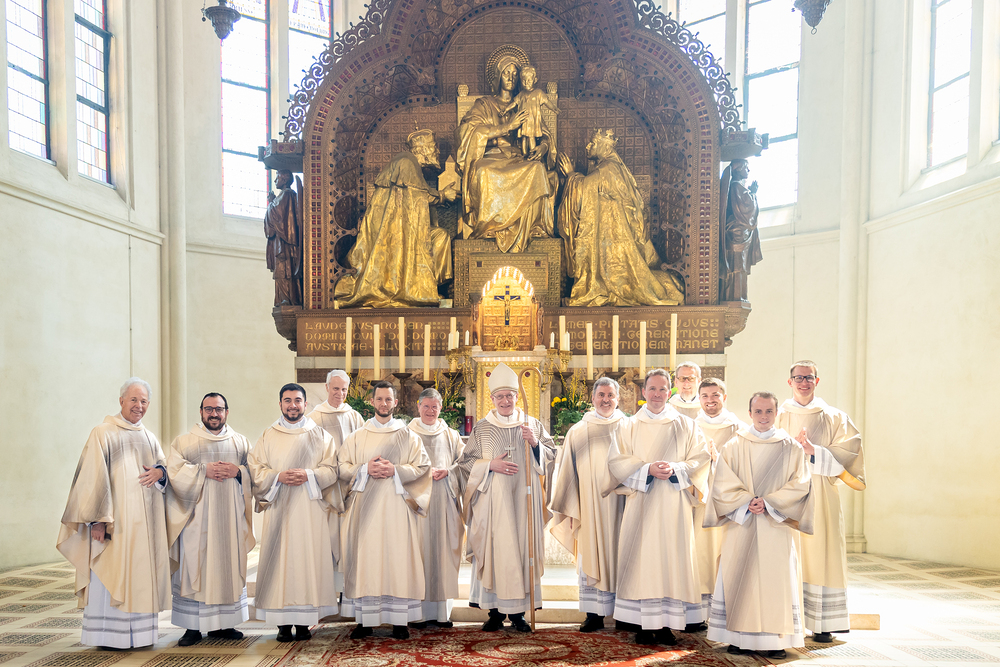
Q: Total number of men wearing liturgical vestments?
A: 13